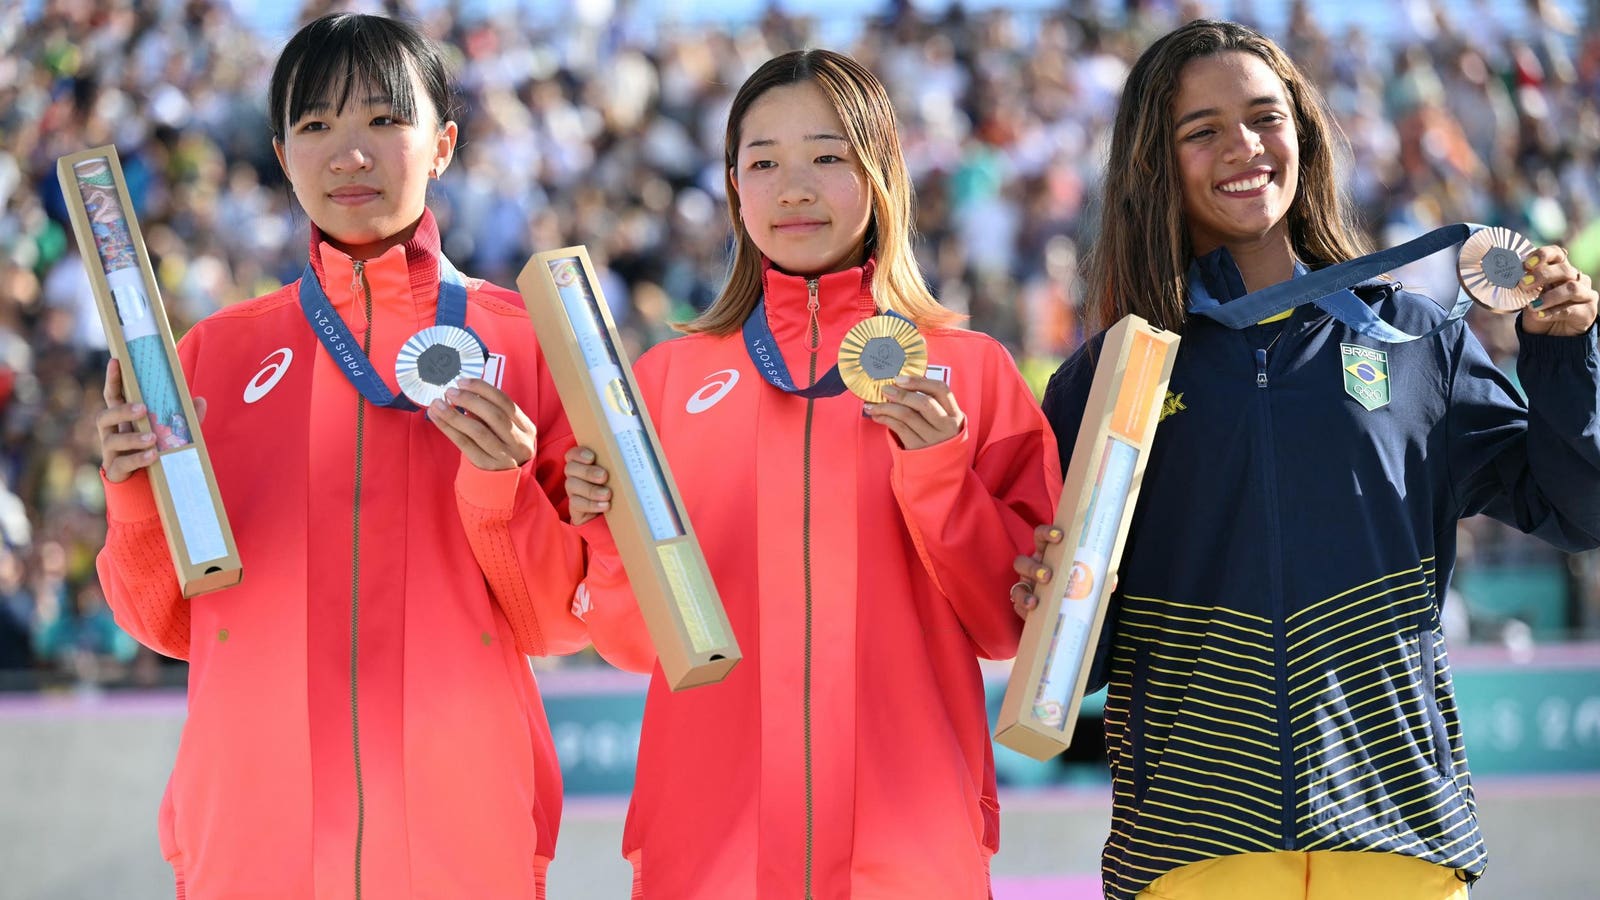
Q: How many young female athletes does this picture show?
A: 3